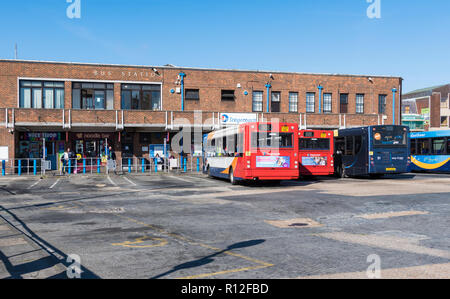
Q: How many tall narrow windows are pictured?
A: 8